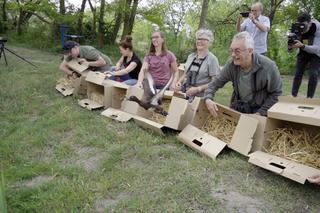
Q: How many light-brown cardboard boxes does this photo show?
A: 6